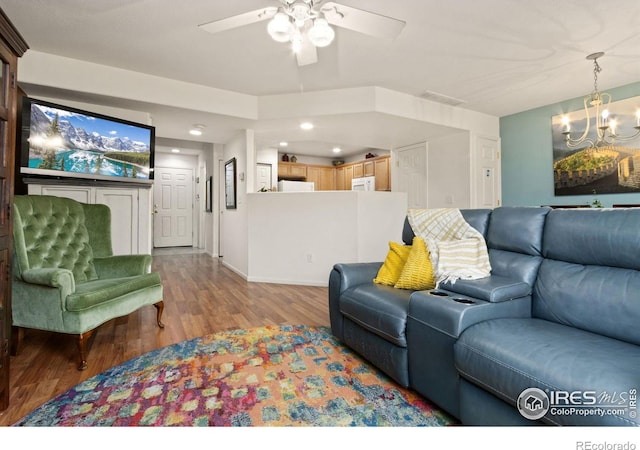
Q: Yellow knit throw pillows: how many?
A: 2